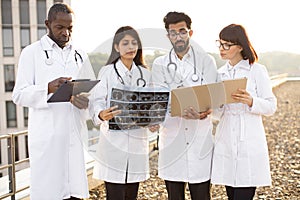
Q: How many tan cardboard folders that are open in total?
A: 1